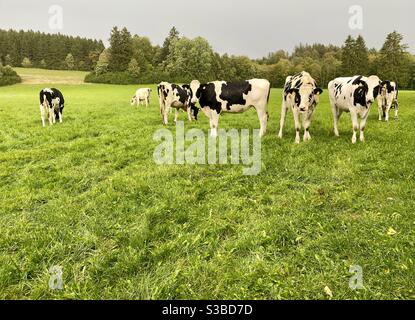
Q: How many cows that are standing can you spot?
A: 7